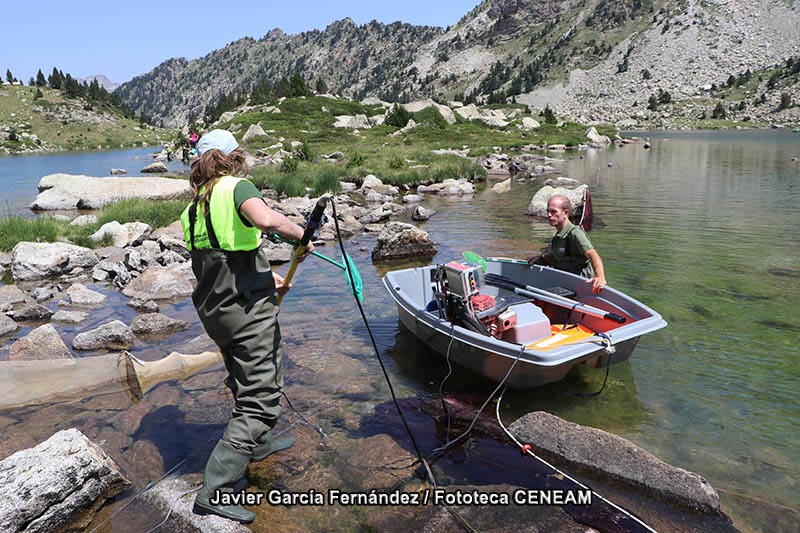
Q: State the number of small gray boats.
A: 1